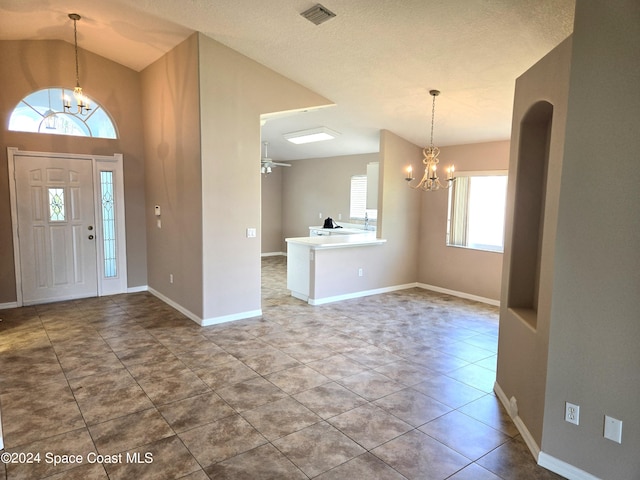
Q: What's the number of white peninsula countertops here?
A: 1